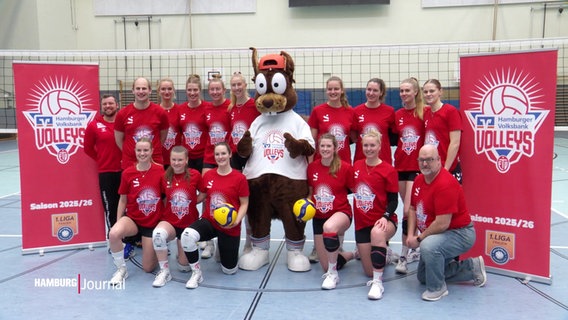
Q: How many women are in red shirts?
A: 13